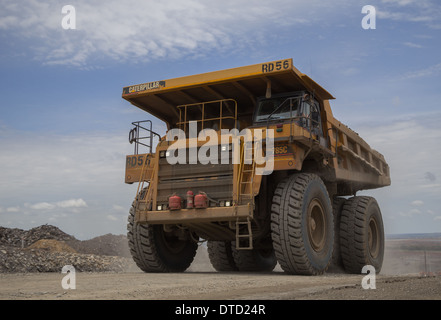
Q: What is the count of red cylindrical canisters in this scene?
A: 3